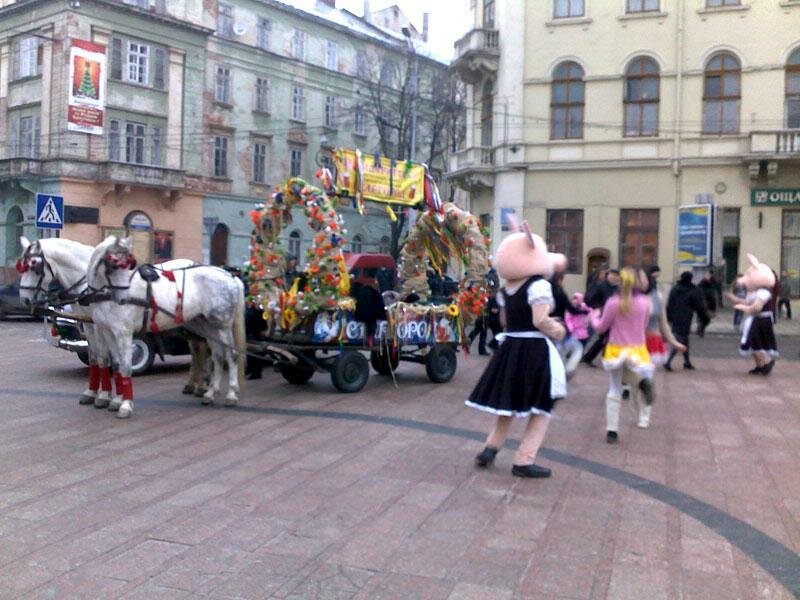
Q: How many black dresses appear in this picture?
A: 2